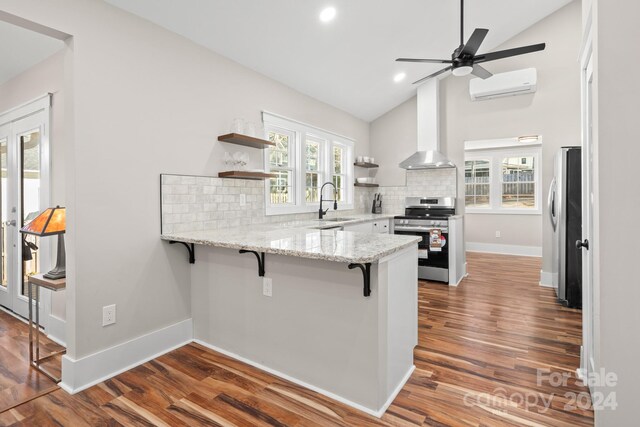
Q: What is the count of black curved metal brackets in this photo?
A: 3